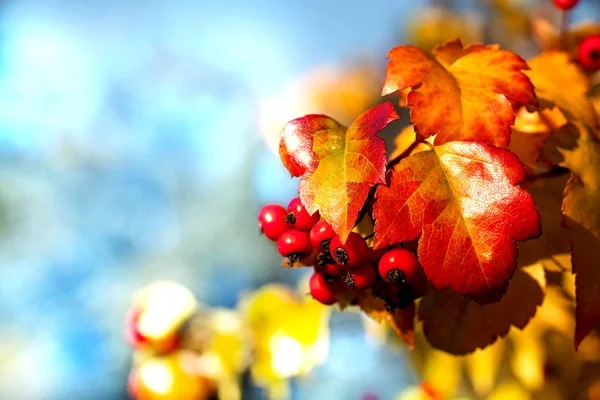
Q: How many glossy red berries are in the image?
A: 11